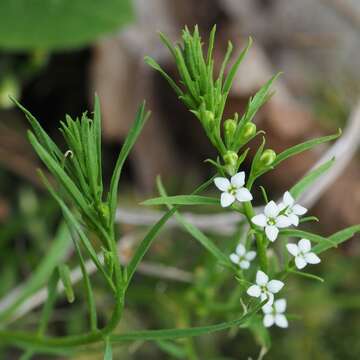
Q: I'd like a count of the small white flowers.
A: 7